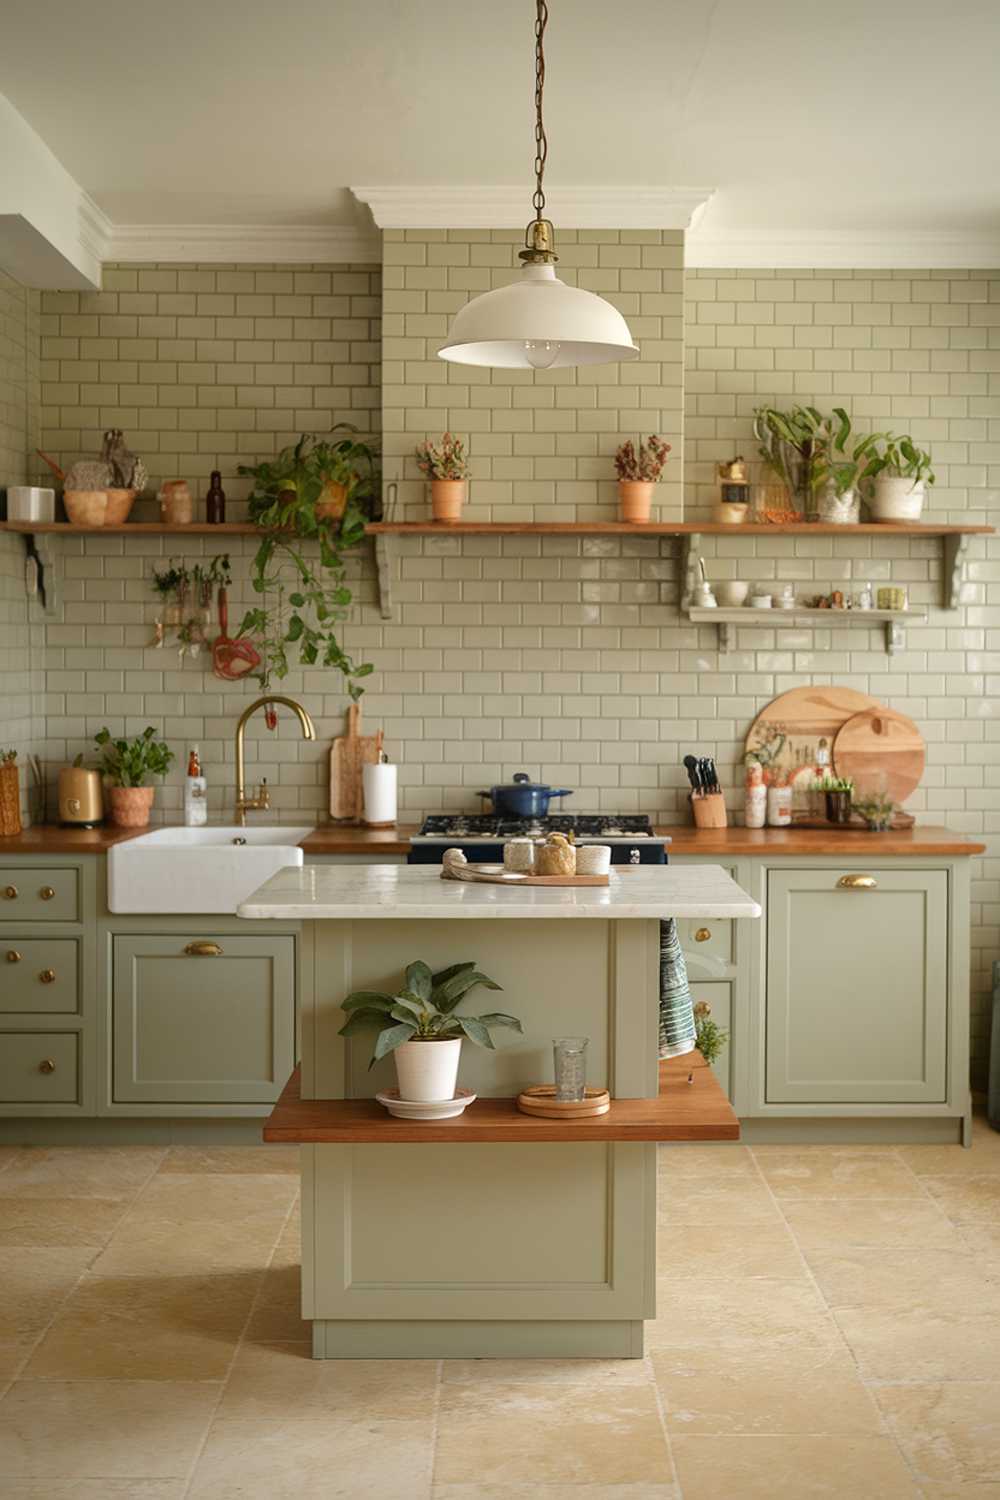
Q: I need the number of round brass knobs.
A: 7